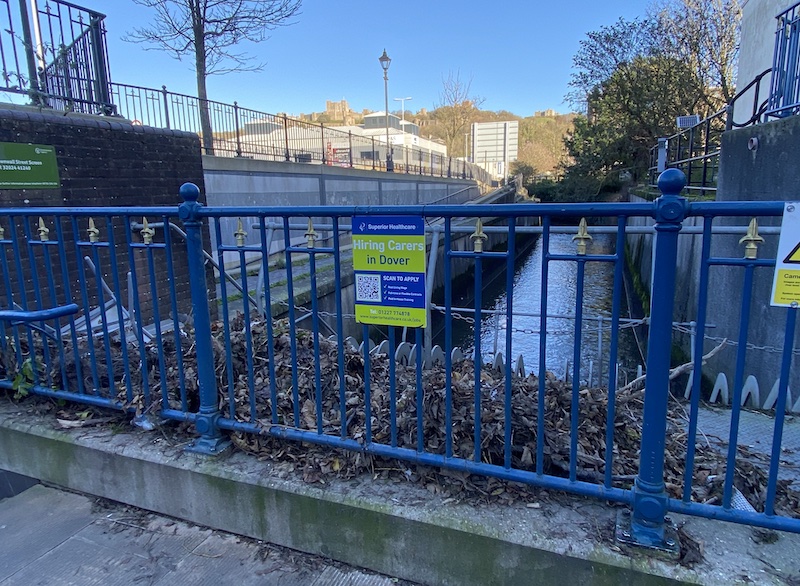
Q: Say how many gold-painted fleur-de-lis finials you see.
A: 9